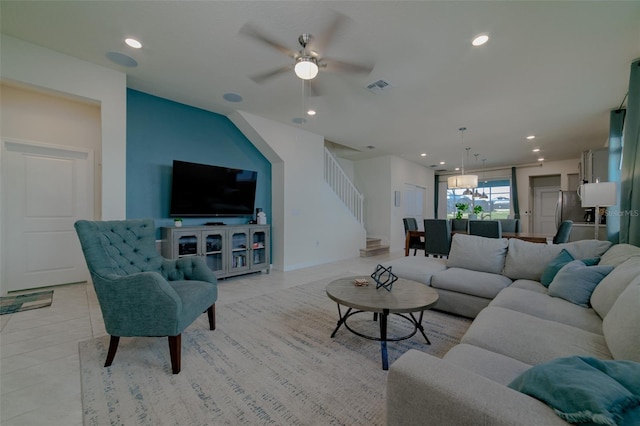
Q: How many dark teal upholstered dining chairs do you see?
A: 6